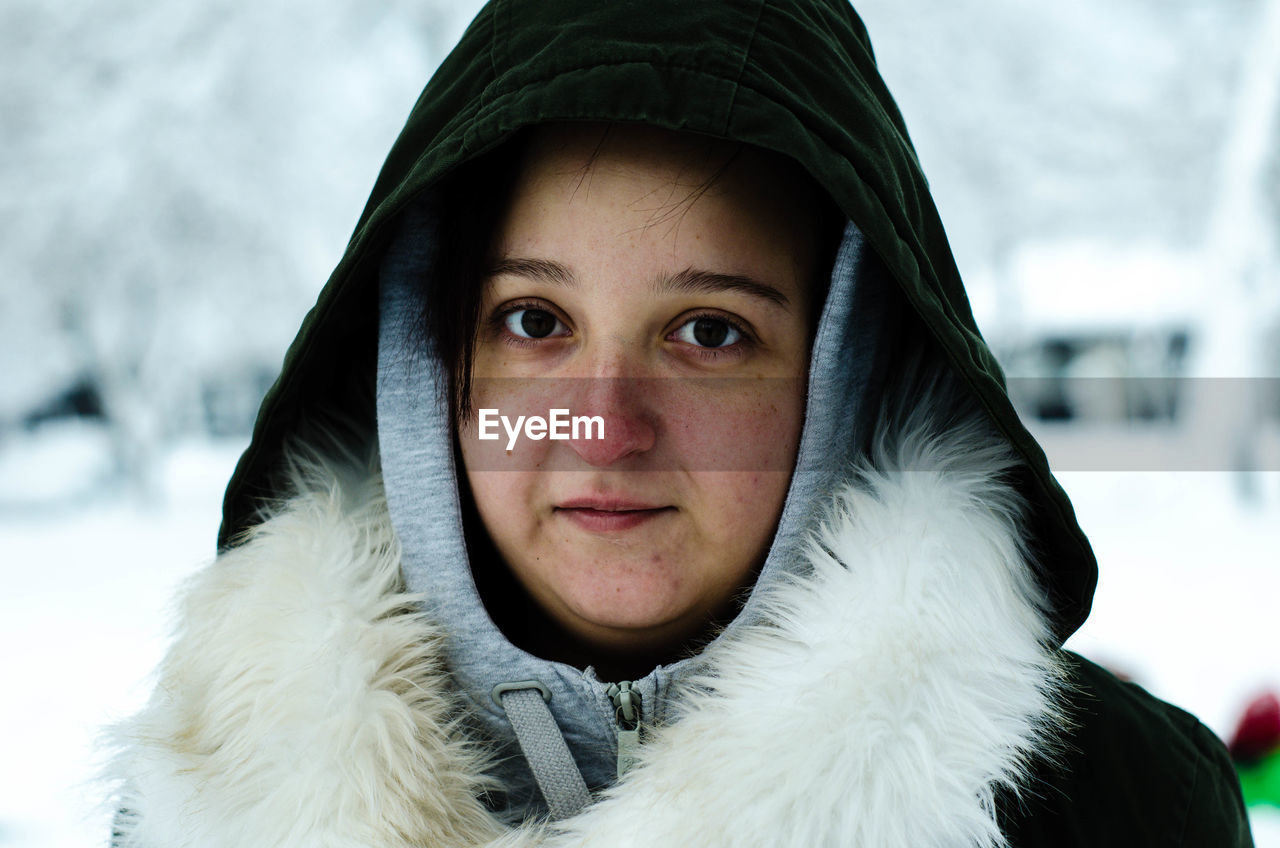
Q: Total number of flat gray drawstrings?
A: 1